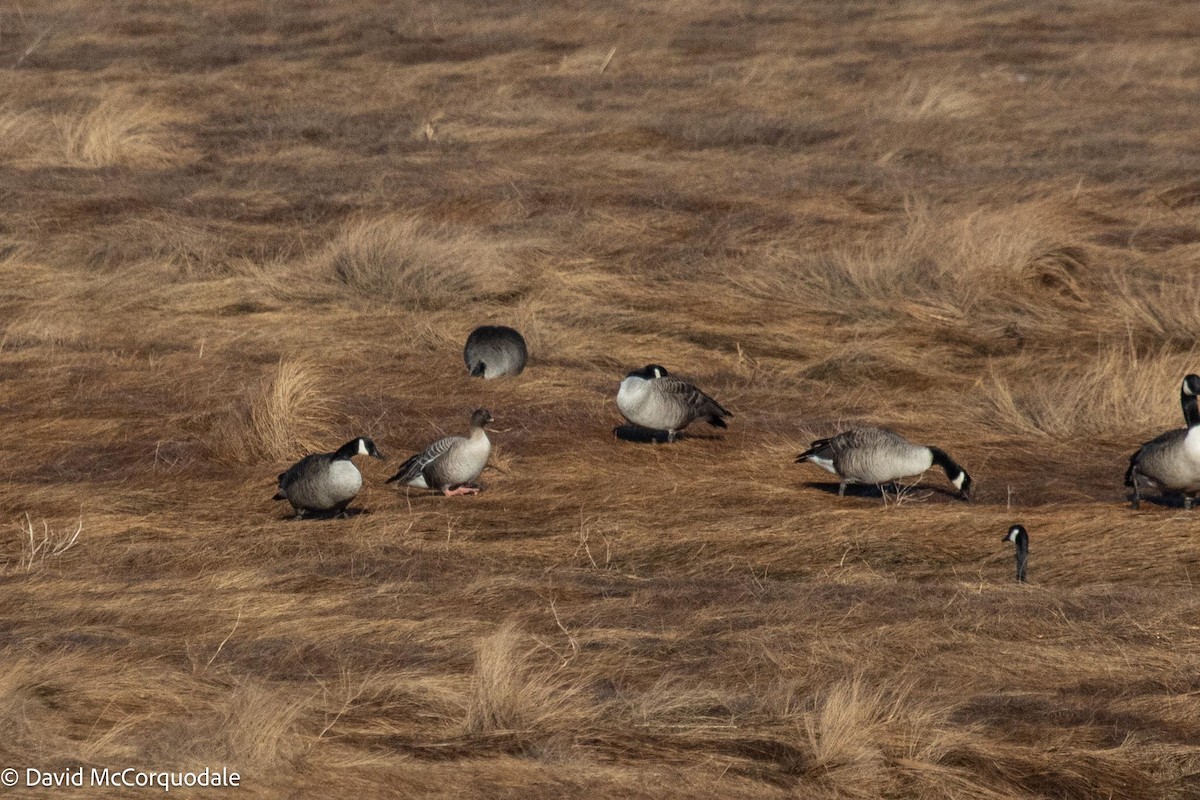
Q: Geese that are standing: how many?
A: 5